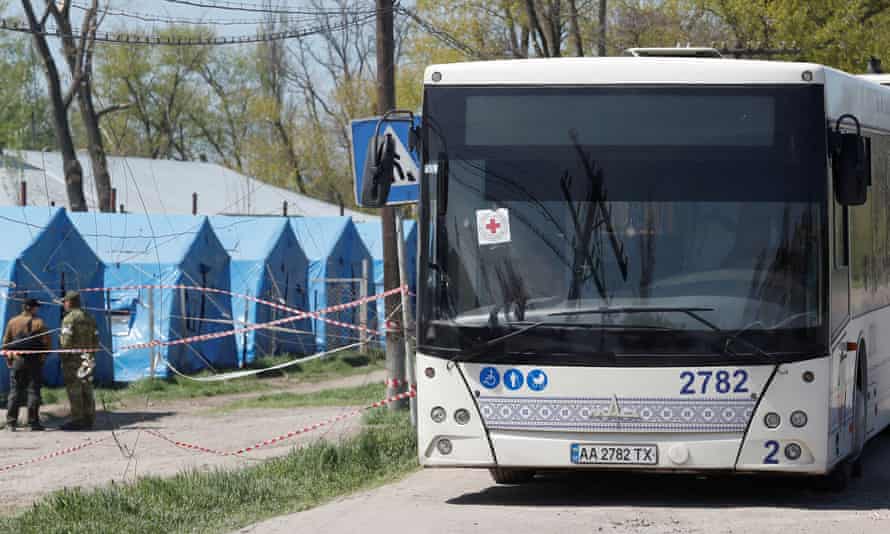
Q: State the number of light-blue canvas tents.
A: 5